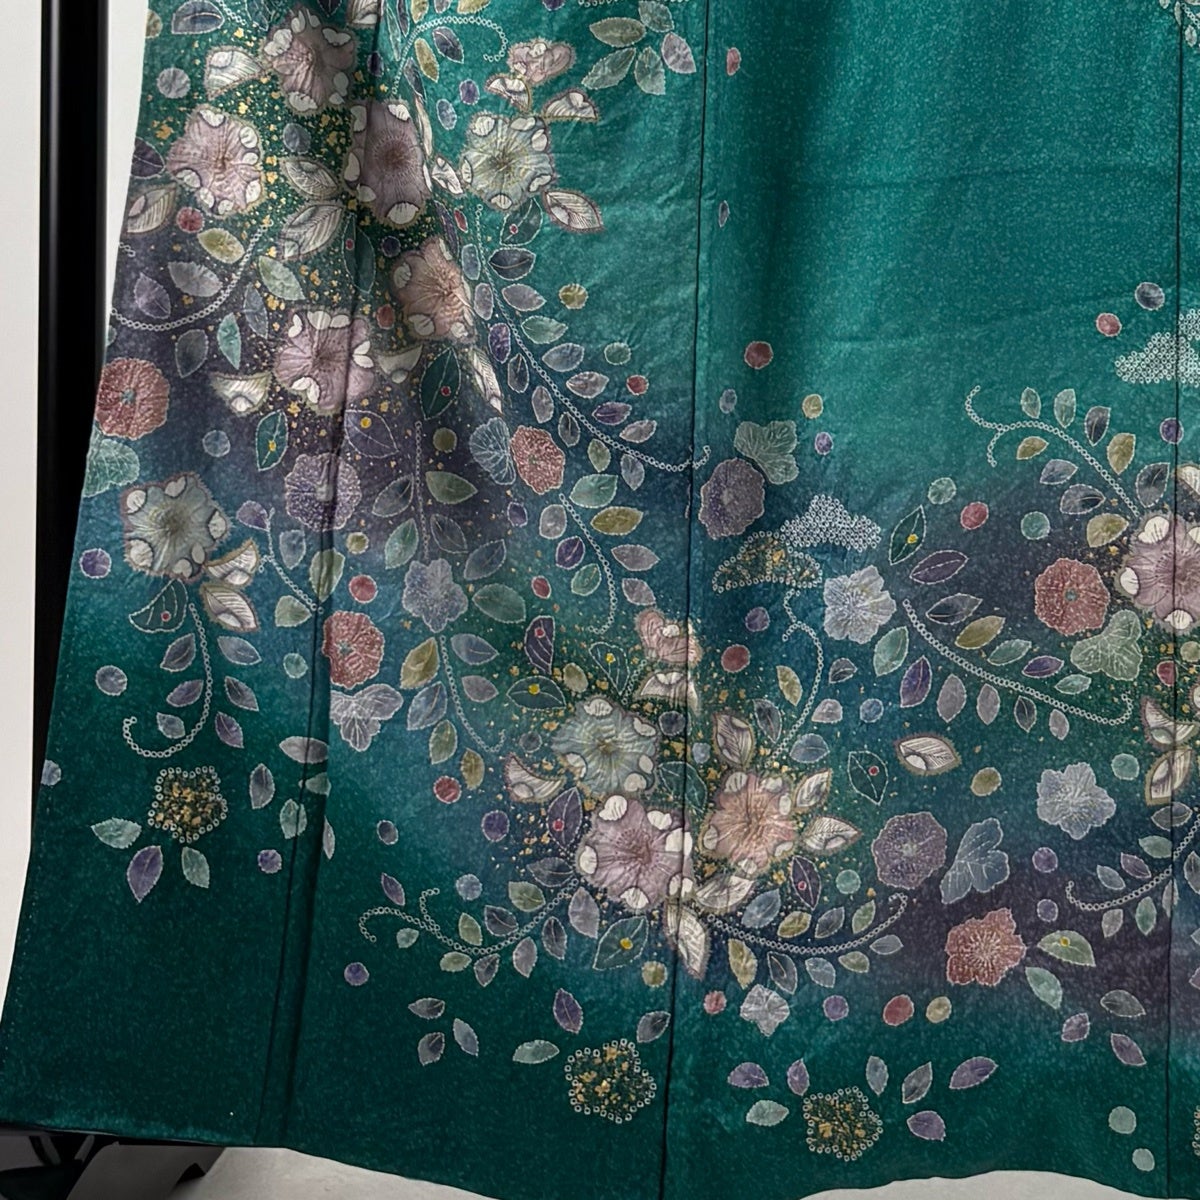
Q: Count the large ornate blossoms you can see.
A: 11